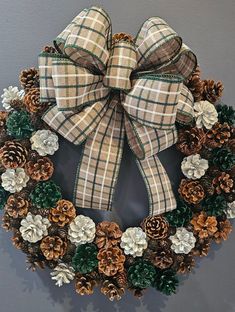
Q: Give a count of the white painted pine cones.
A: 11